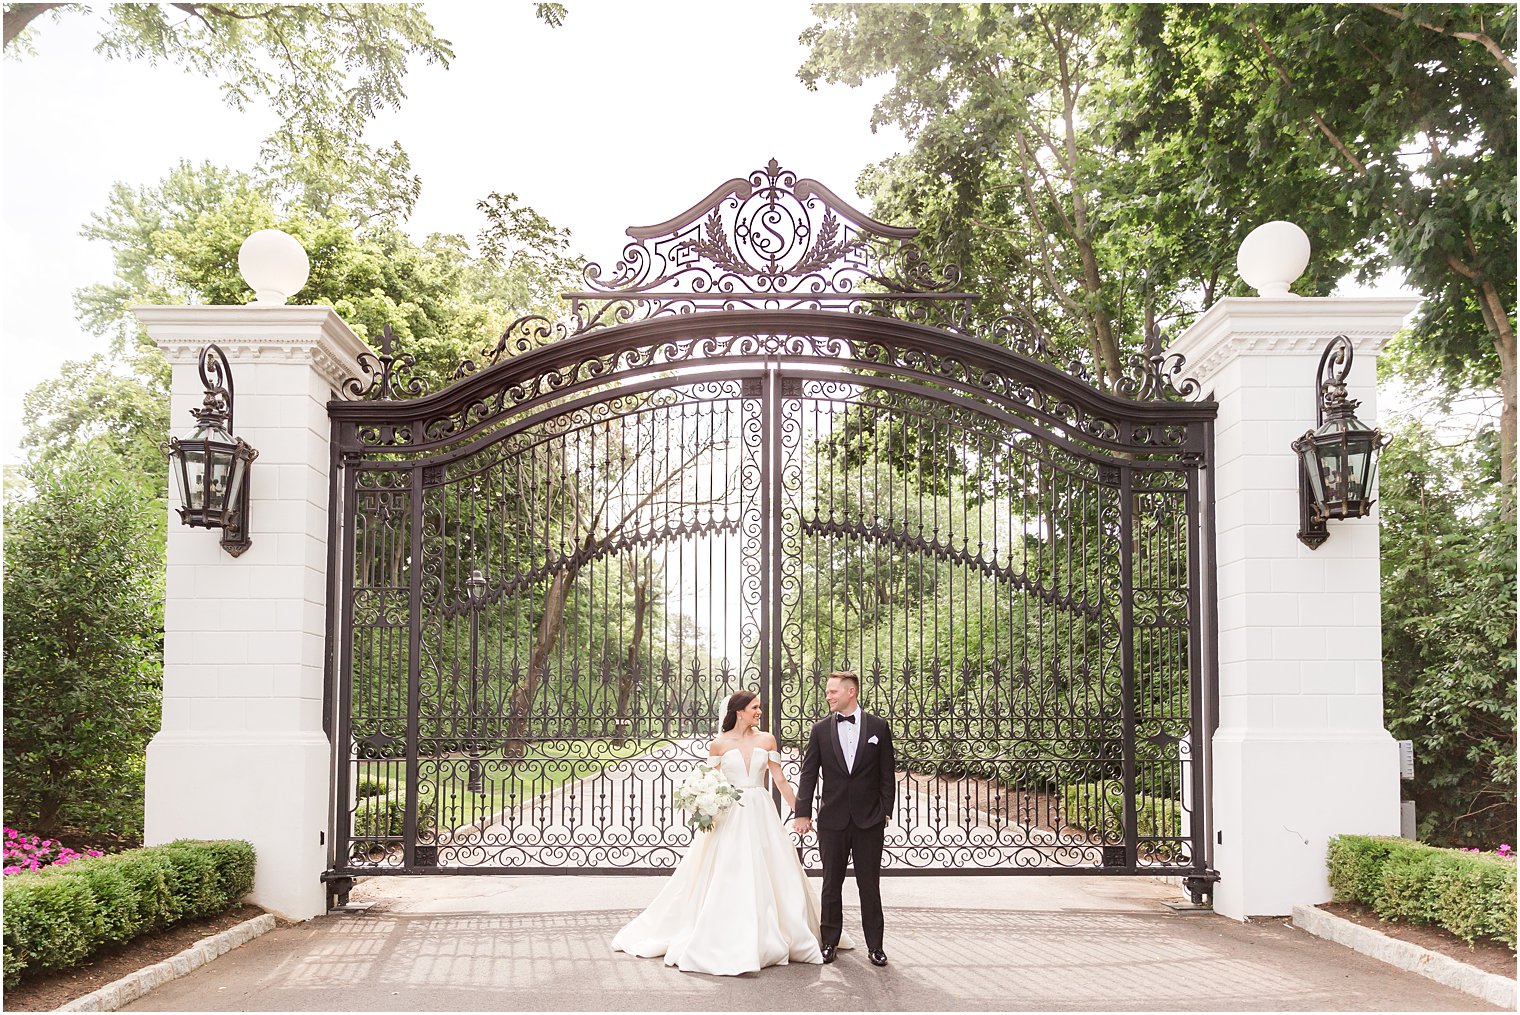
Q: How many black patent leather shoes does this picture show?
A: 2